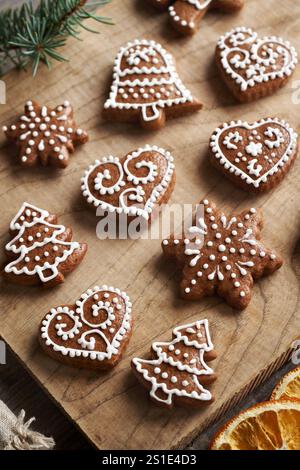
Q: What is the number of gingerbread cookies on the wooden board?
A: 10